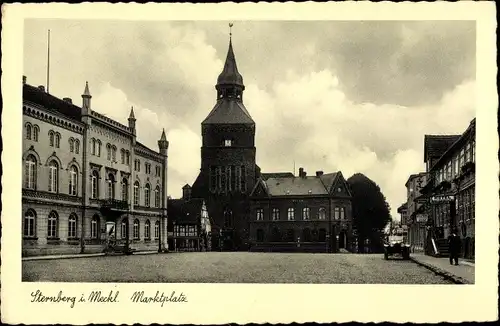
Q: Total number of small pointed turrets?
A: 3